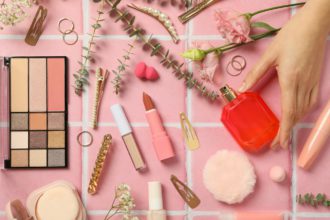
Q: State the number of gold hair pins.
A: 7